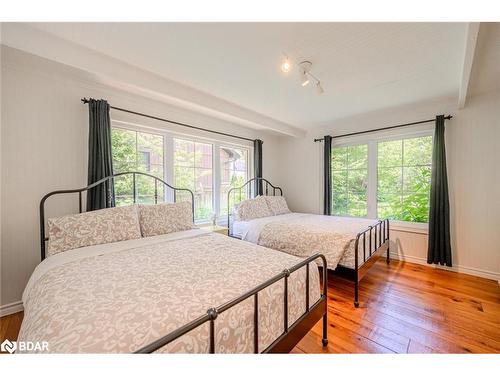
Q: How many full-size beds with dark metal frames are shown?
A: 2